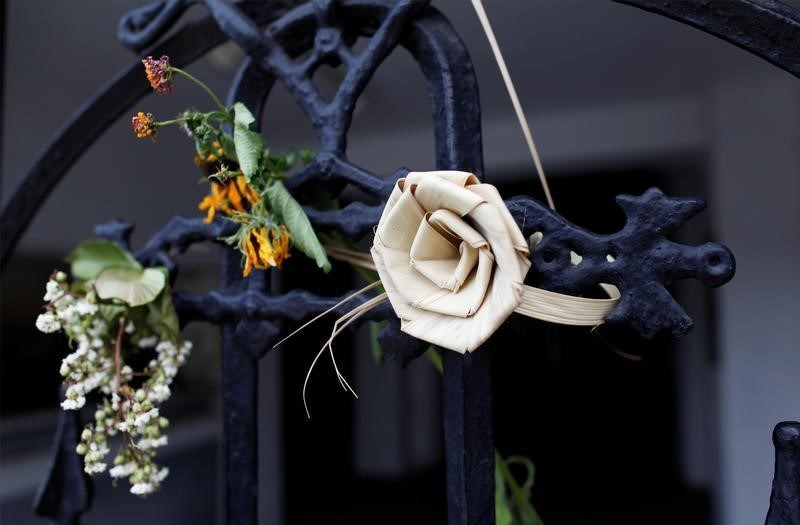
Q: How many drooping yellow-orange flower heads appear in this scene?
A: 2